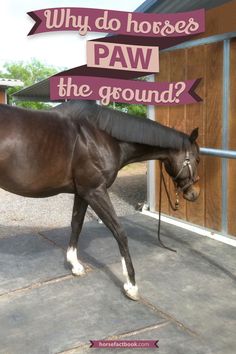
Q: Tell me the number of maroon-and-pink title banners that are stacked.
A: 3